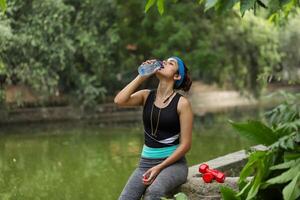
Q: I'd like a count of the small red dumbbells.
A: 2